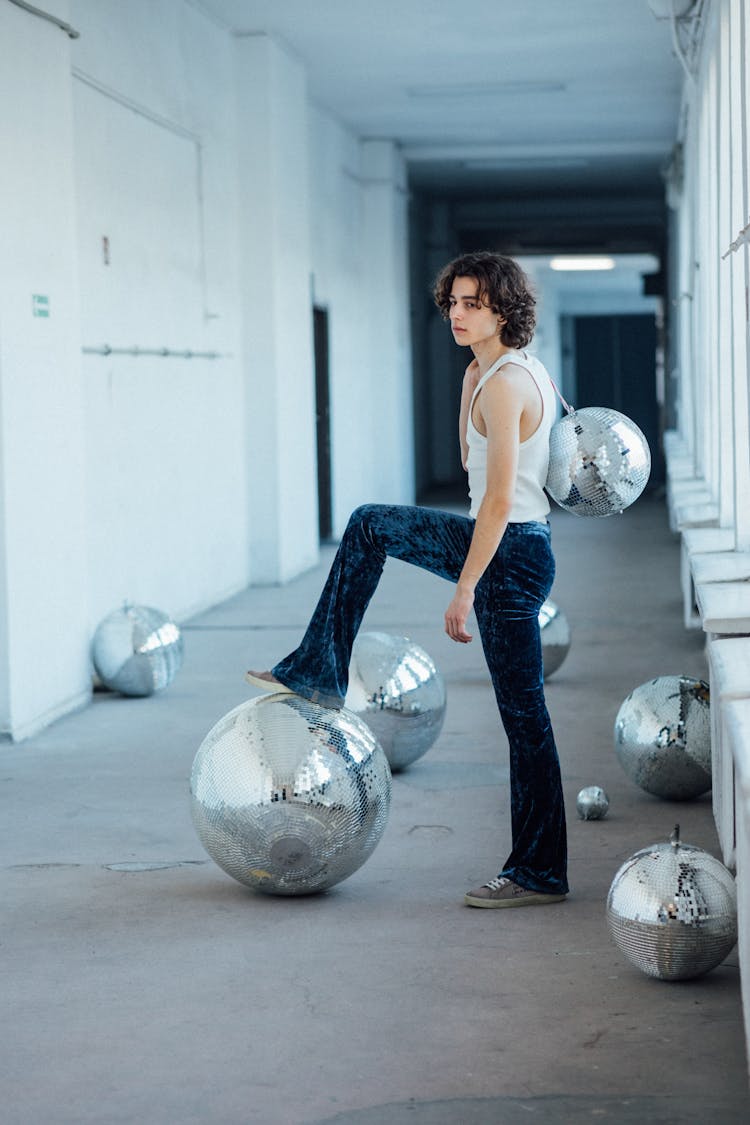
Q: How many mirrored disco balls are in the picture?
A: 8